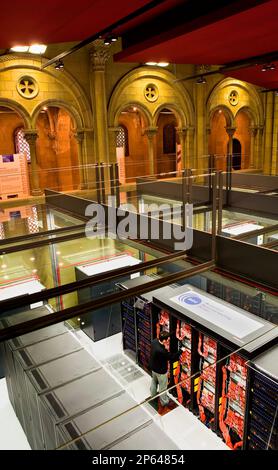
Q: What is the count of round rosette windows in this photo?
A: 3